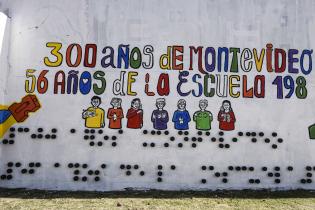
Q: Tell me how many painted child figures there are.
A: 7